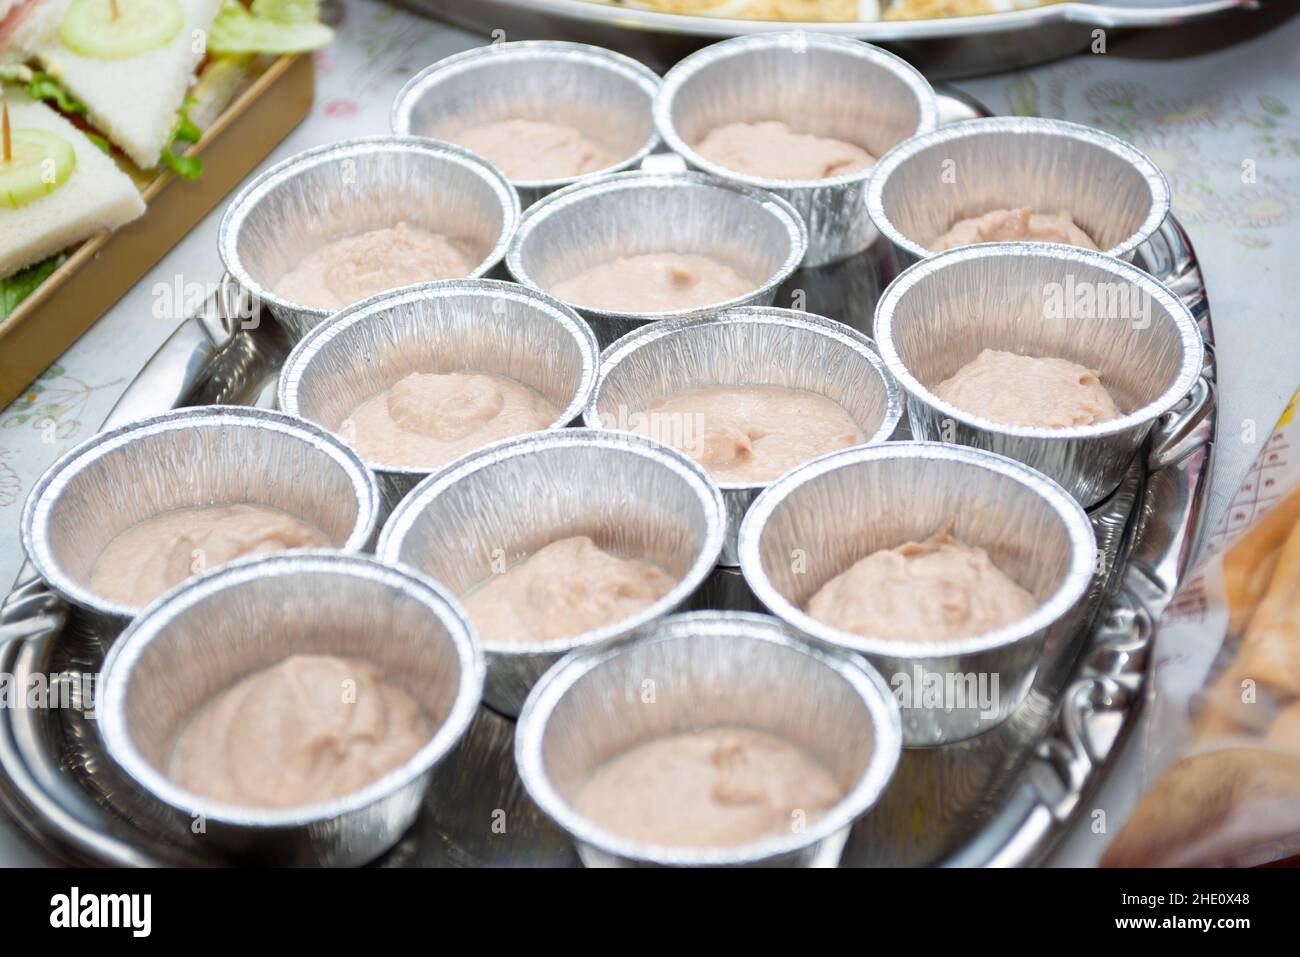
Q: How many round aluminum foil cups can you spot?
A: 13